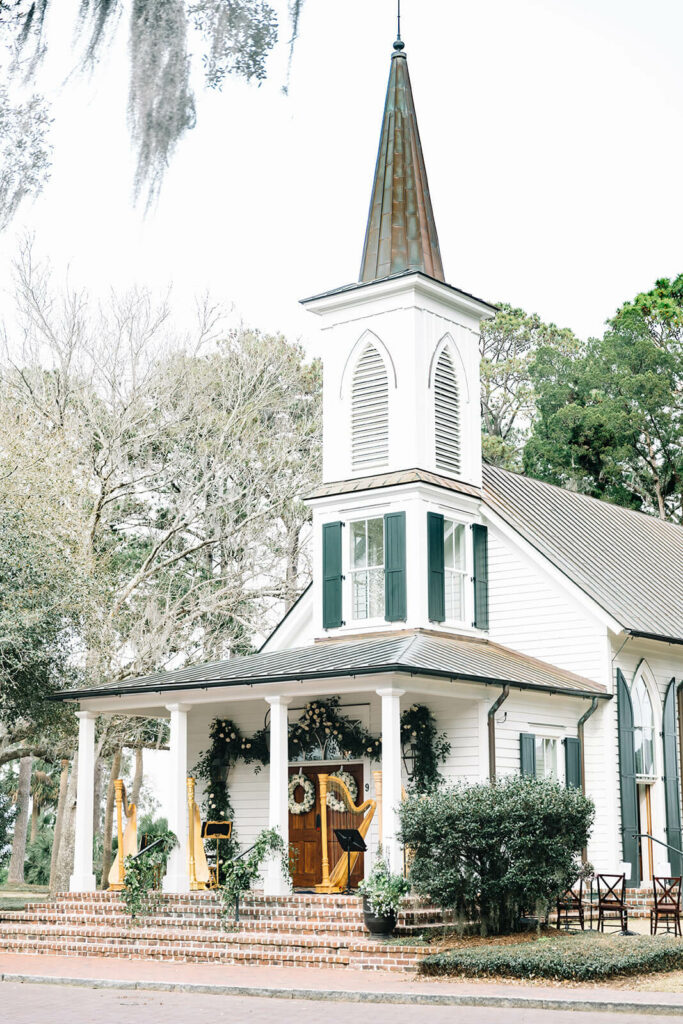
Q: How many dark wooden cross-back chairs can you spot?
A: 3